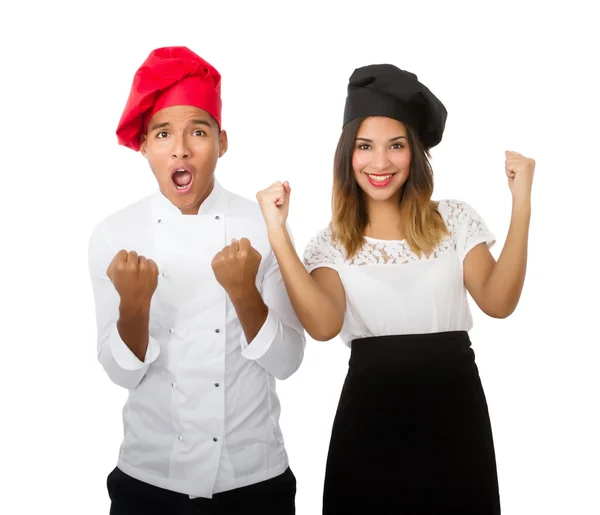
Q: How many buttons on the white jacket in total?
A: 9